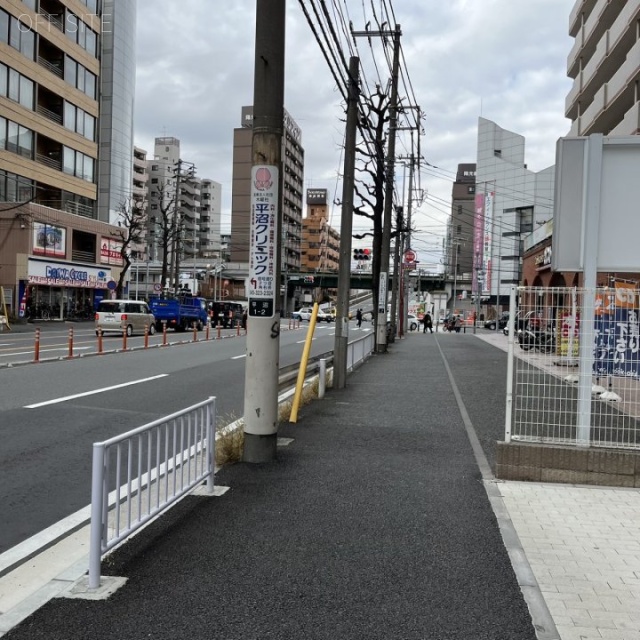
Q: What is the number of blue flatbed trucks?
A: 1